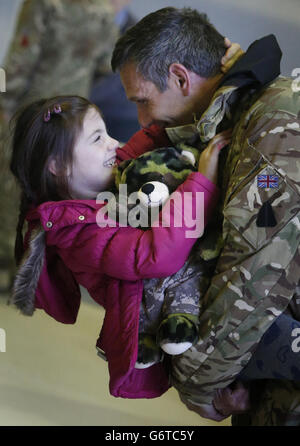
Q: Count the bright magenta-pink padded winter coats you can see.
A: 1